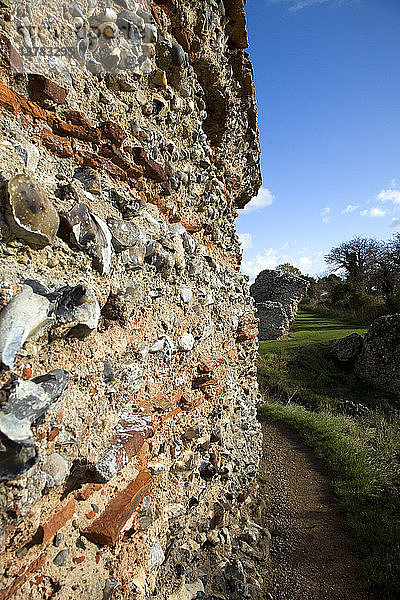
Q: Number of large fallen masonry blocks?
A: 2